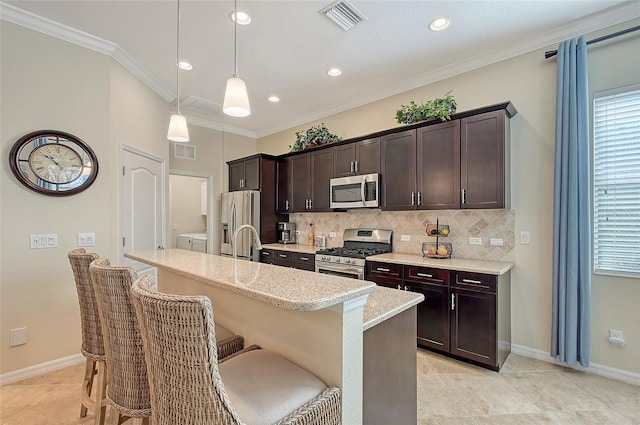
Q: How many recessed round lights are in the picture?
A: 5